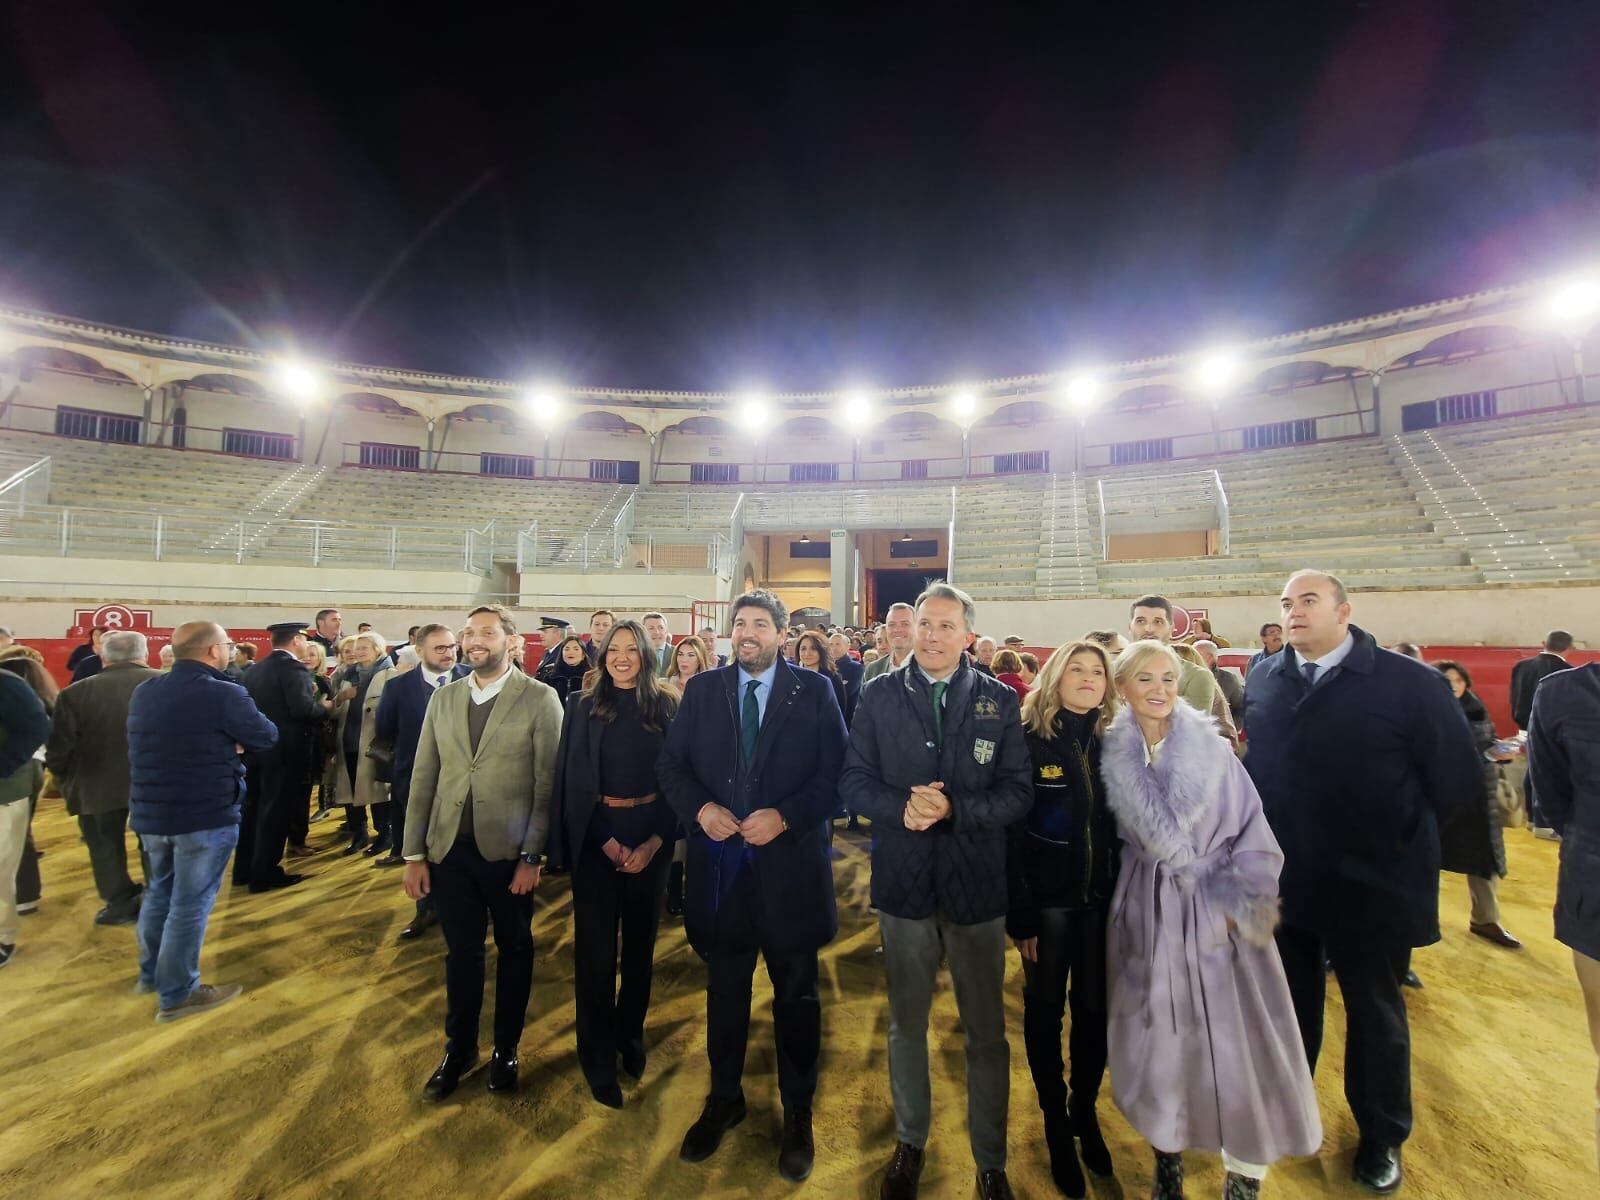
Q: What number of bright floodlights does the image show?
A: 8